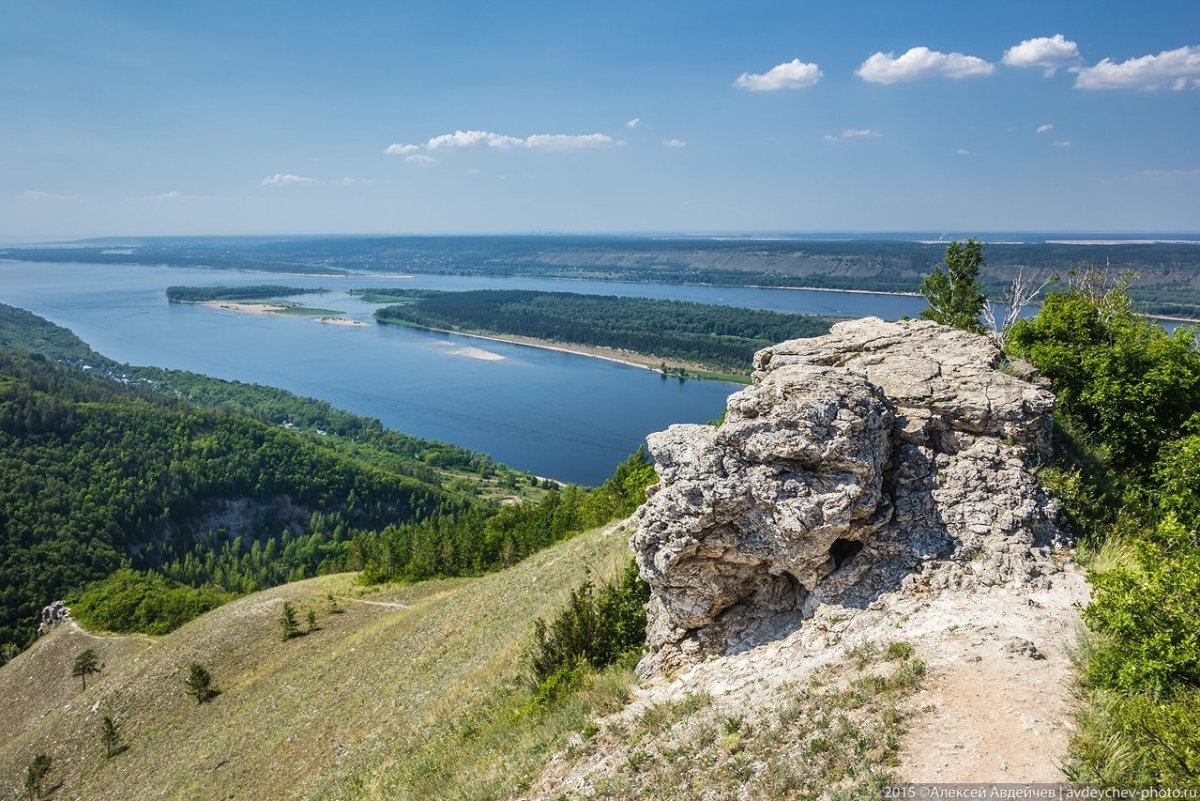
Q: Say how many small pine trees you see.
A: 7